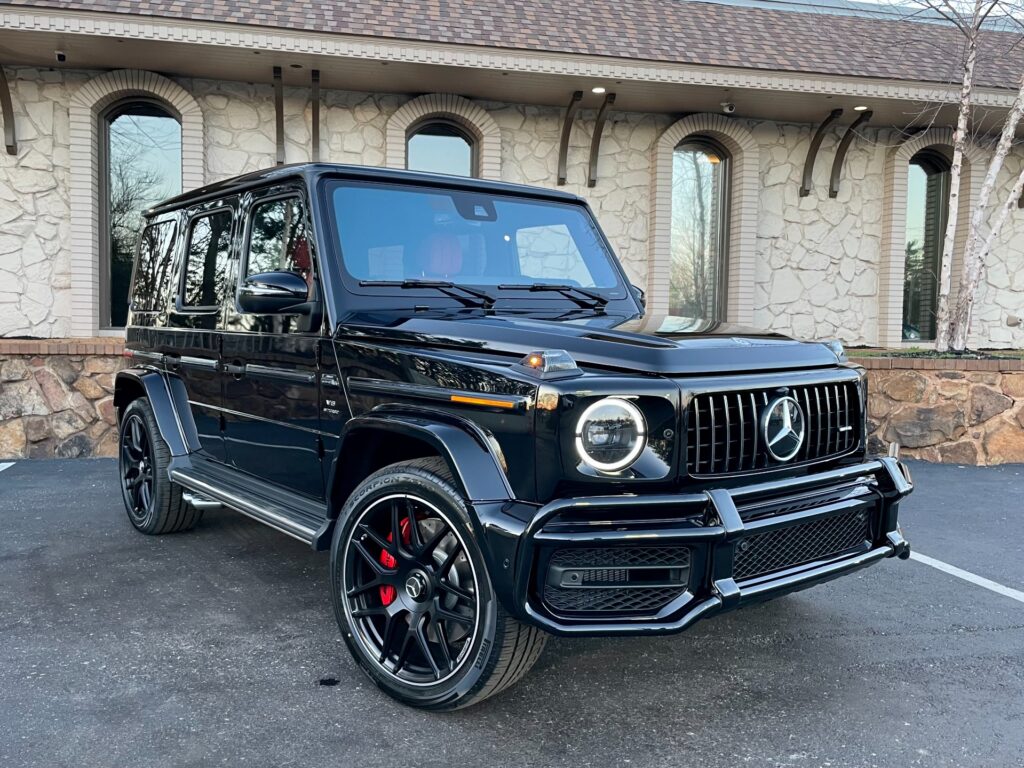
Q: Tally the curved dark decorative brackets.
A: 7